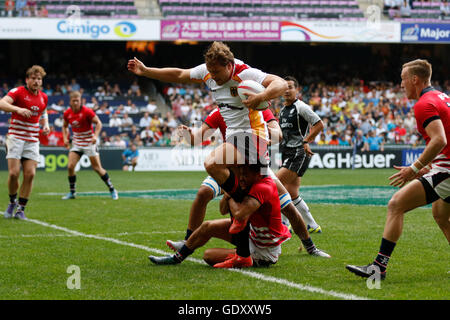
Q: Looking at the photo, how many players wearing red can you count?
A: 5